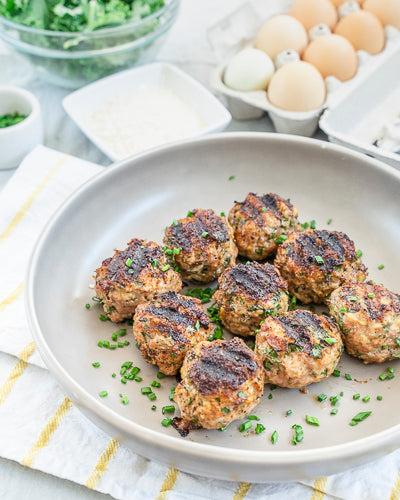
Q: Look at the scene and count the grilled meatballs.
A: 9